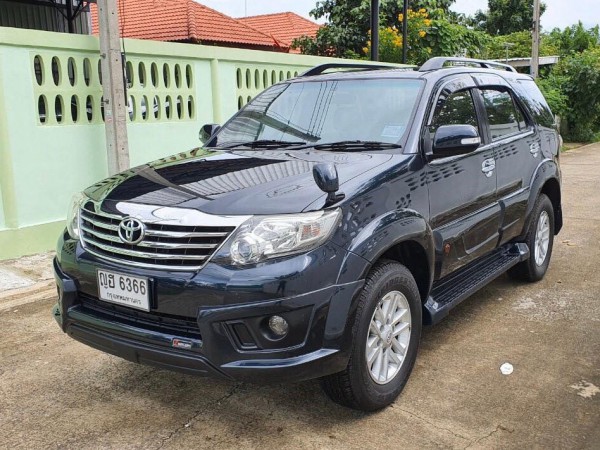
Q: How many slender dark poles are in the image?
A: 2